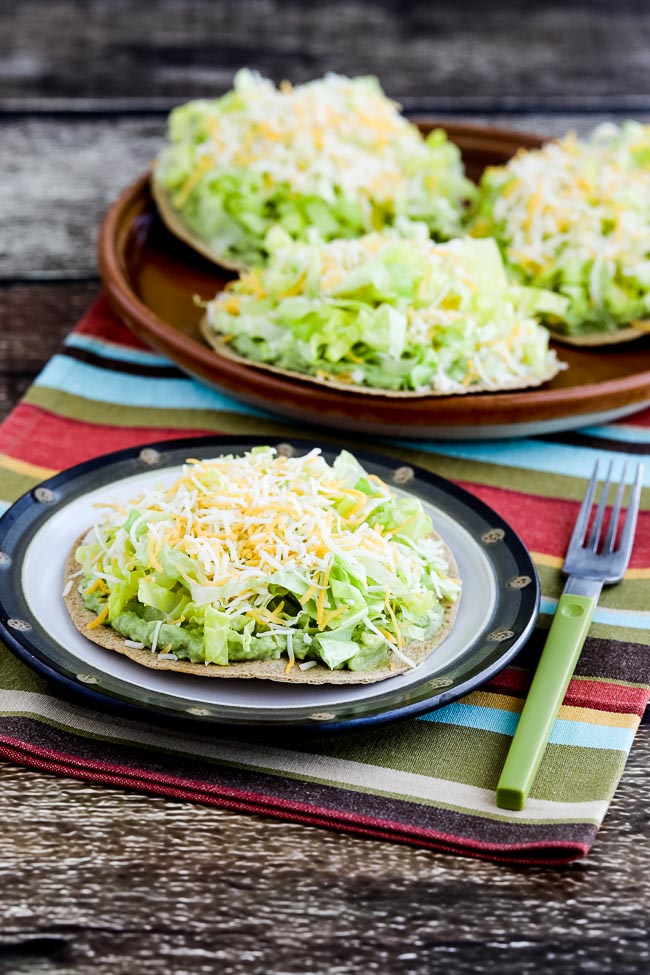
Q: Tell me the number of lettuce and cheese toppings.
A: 4